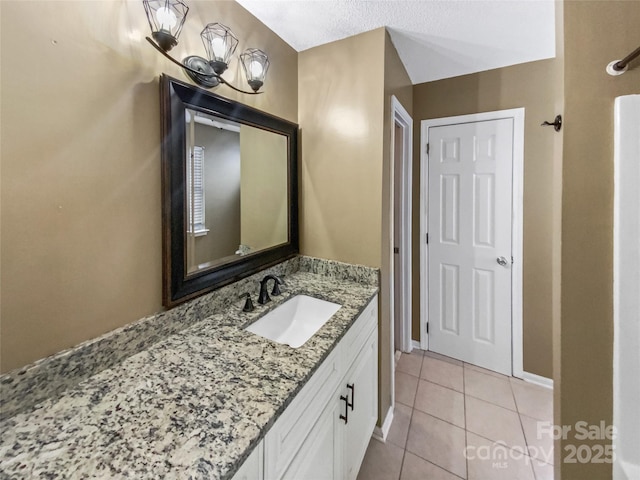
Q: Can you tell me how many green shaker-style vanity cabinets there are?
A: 0